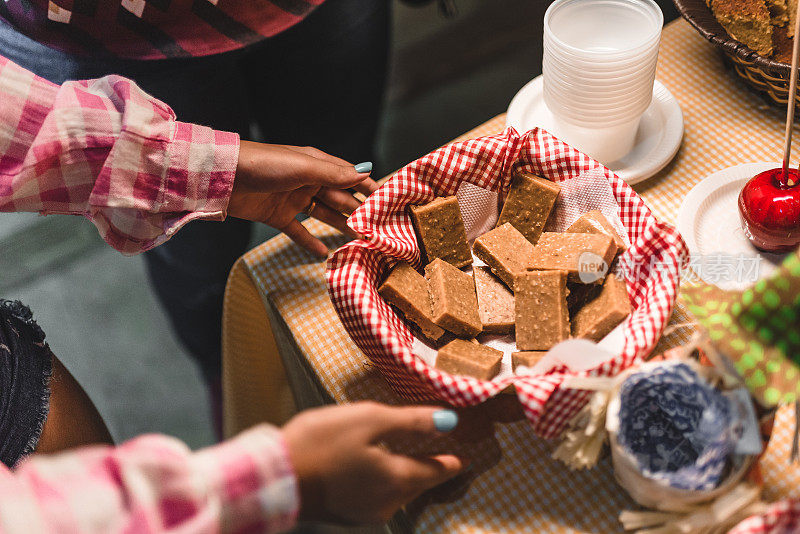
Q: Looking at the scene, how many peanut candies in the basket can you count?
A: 12